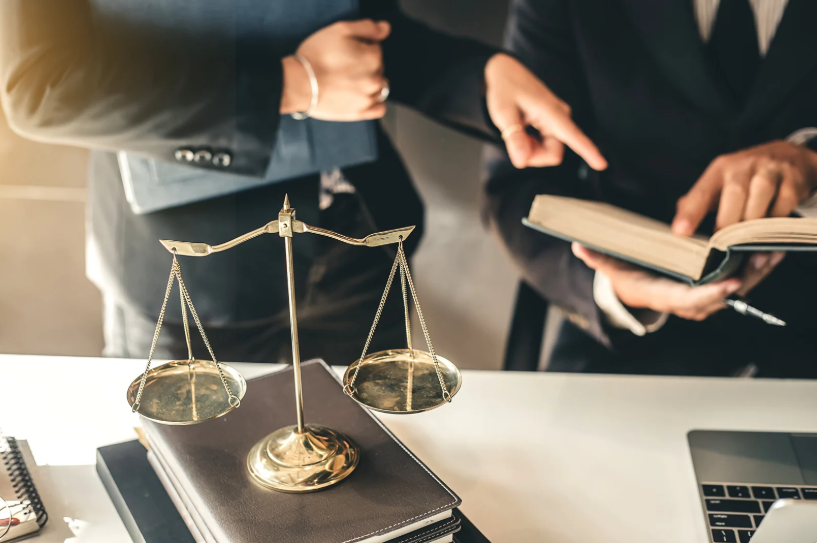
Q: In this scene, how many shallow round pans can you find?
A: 2